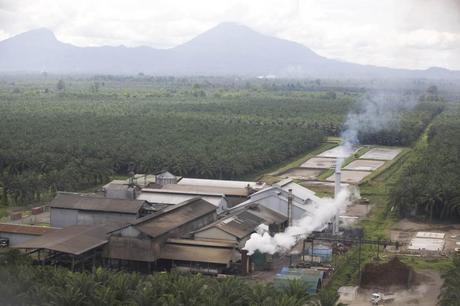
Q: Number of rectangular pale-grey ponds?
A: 6